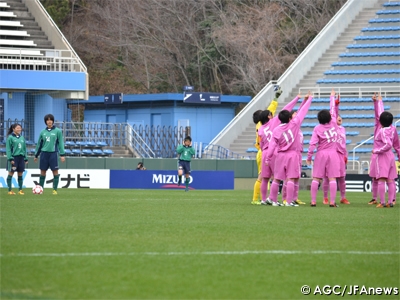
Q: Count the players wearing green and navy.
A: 3